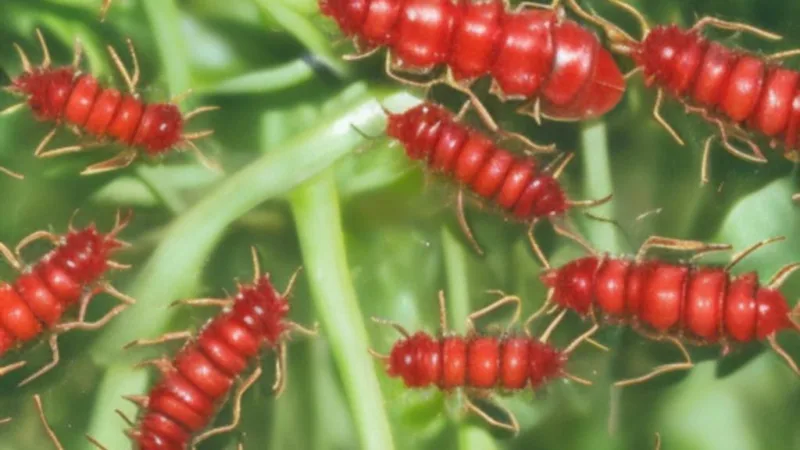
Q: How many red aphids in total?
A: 8